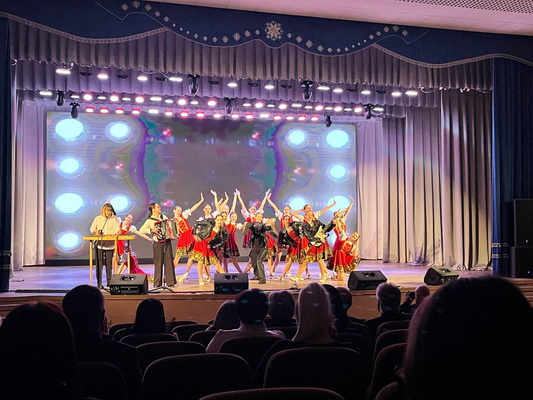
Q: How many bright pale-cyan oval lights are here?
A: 11